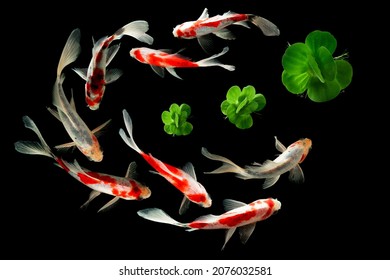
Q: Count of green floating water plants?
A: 3